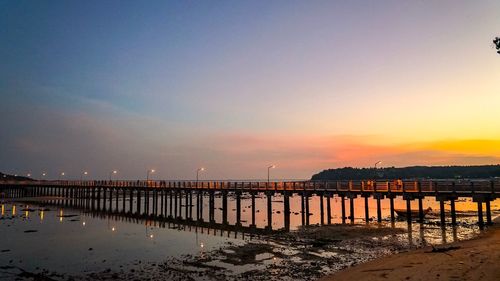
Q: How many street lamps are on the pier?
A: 11